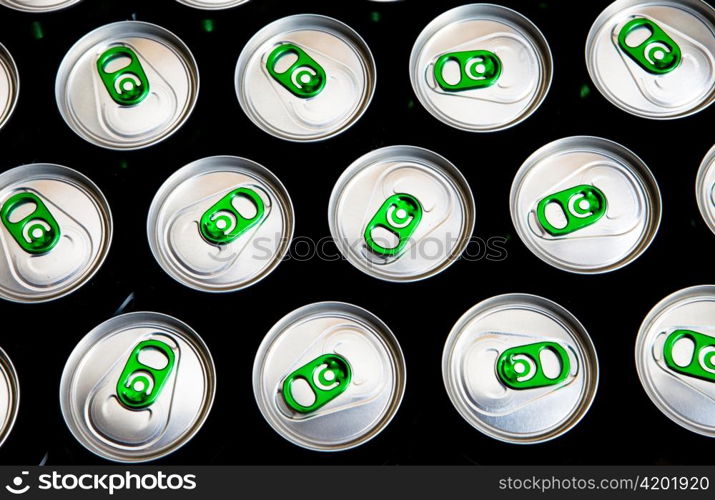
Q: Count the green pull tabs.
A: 12